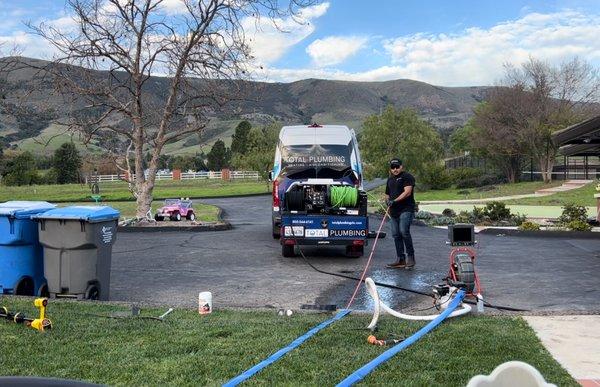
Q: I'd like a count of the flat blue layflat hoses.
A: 2